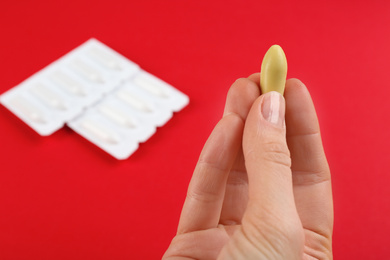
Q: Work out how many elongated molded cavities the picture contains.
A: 9